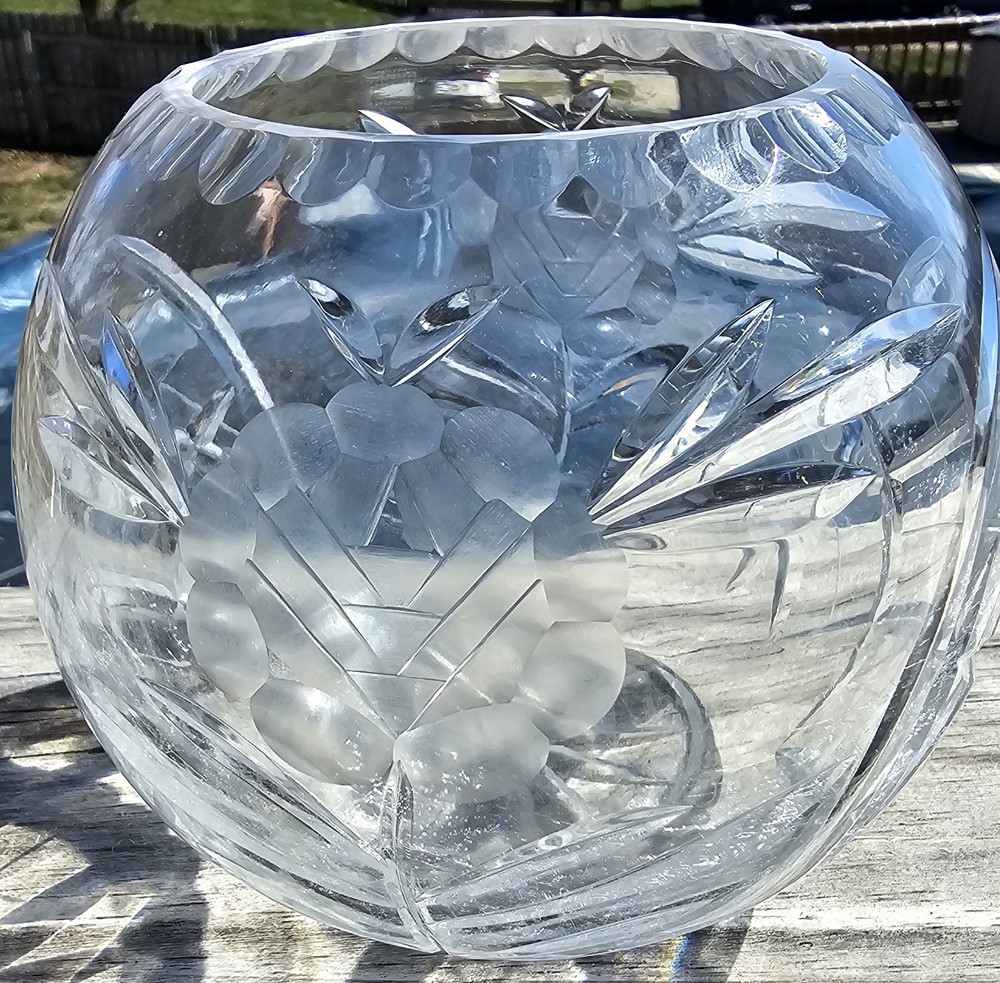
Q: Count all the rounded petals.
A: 9